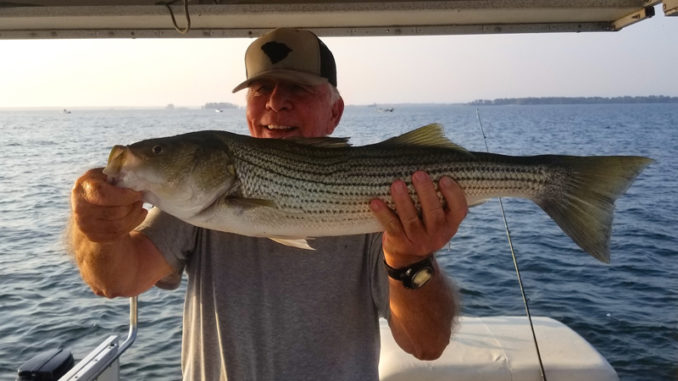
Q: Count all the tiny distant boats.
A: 3